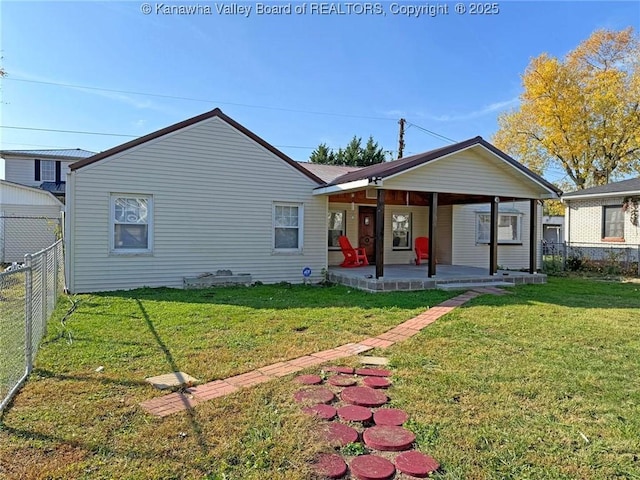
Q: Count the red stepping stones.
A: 15